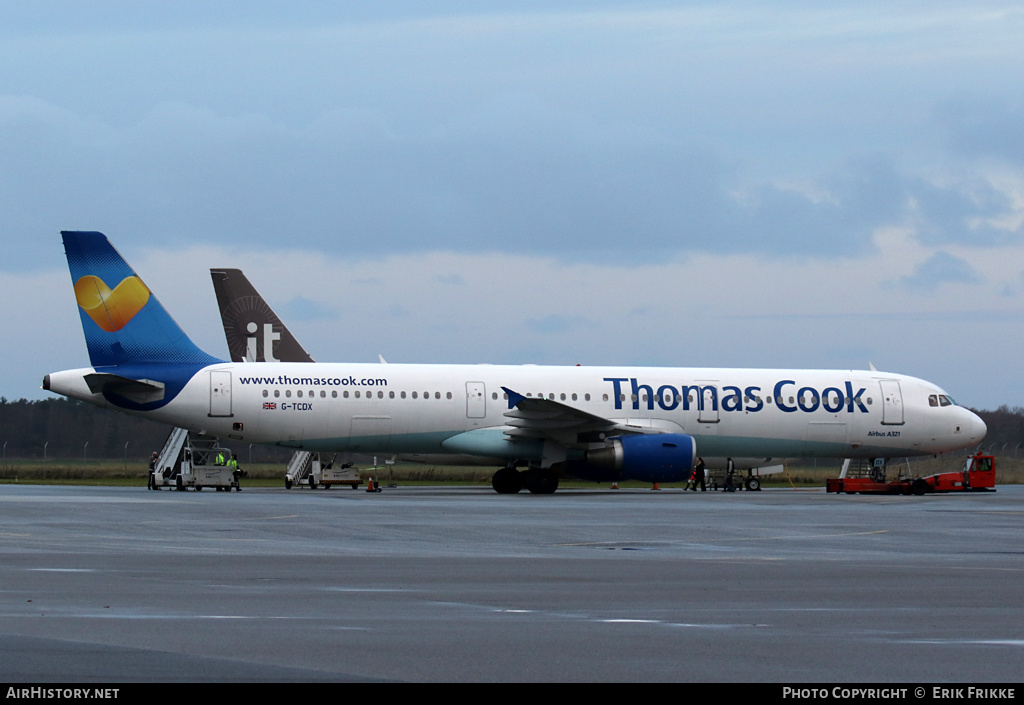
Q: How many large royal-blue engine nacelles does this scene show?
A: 1